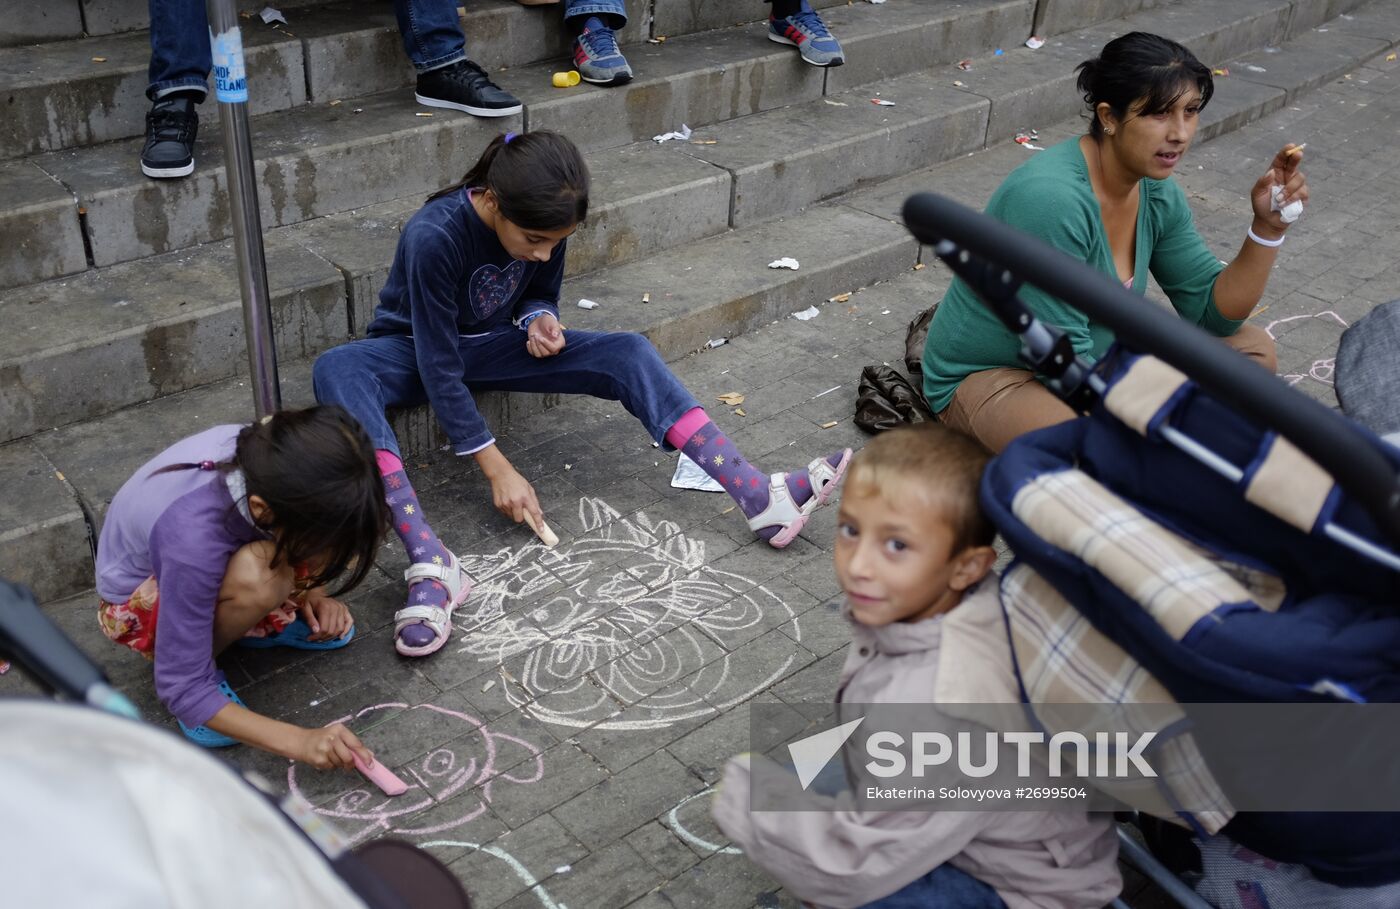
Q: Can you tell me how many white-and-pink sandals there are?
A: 2